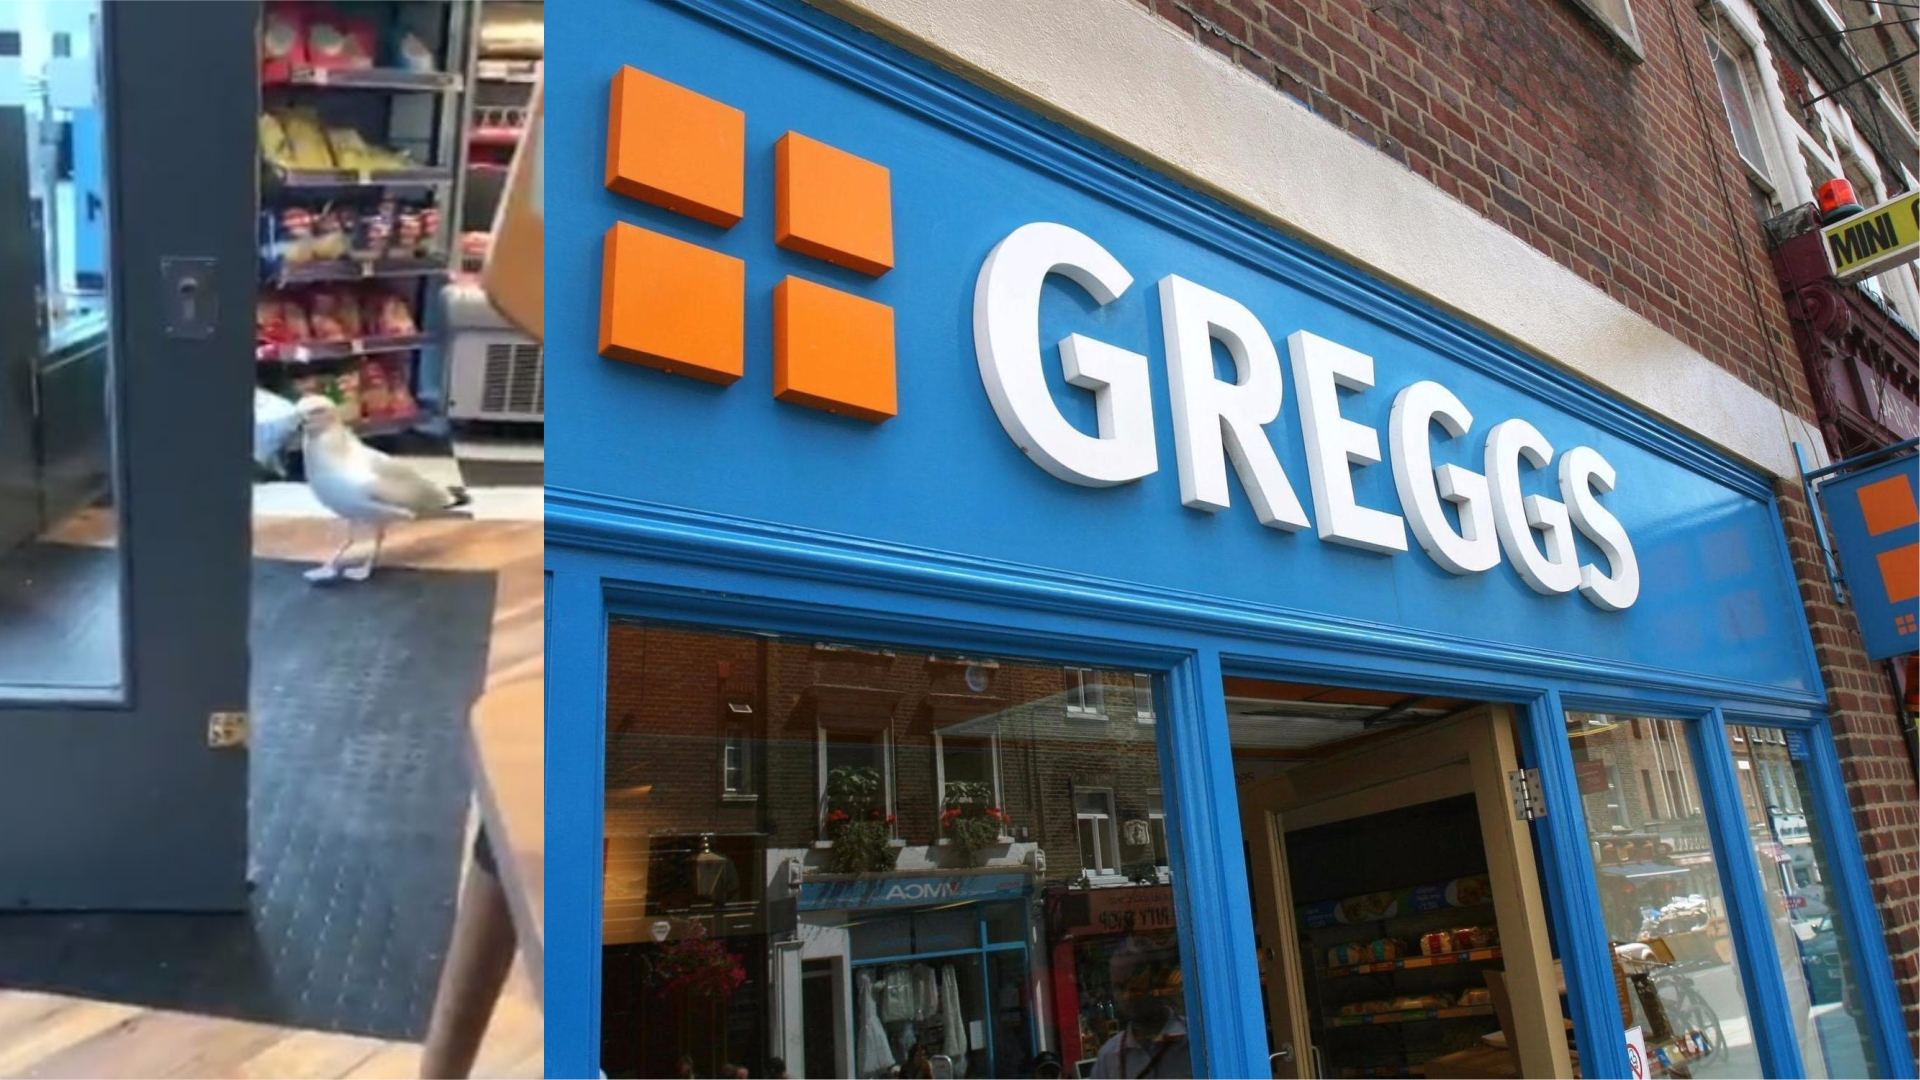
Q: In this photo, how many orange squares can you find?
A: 10